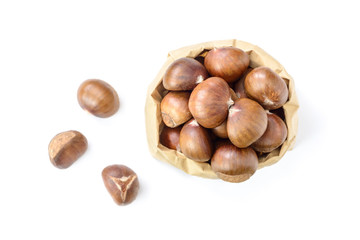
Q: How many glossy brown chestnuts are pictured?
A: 15